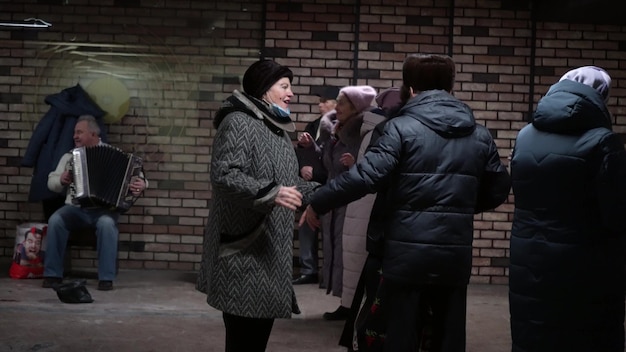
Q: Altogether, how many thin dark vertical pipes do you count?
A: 4